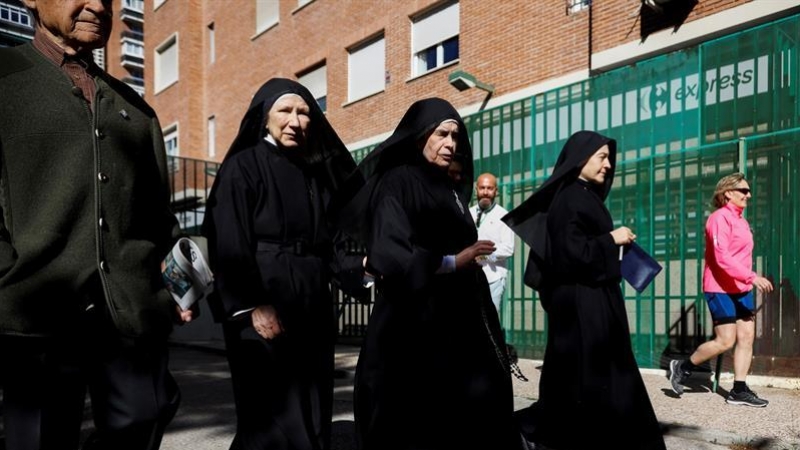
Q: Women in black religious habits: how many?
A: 3